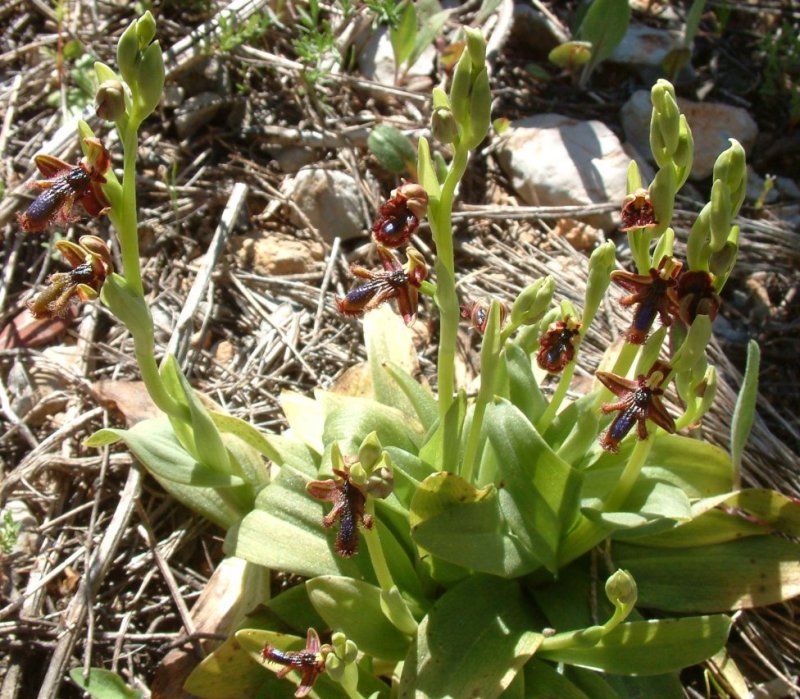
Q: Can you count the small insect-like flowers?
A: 12